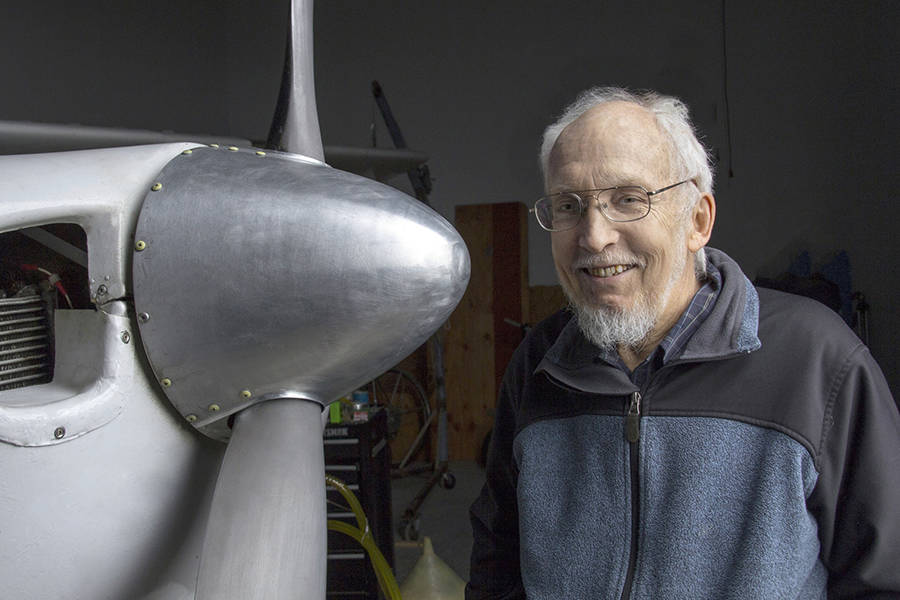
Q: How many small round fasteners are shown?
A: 14